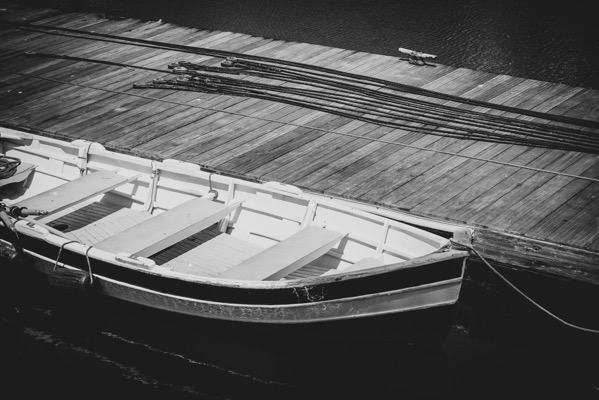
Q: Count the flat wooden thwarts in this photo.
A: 3